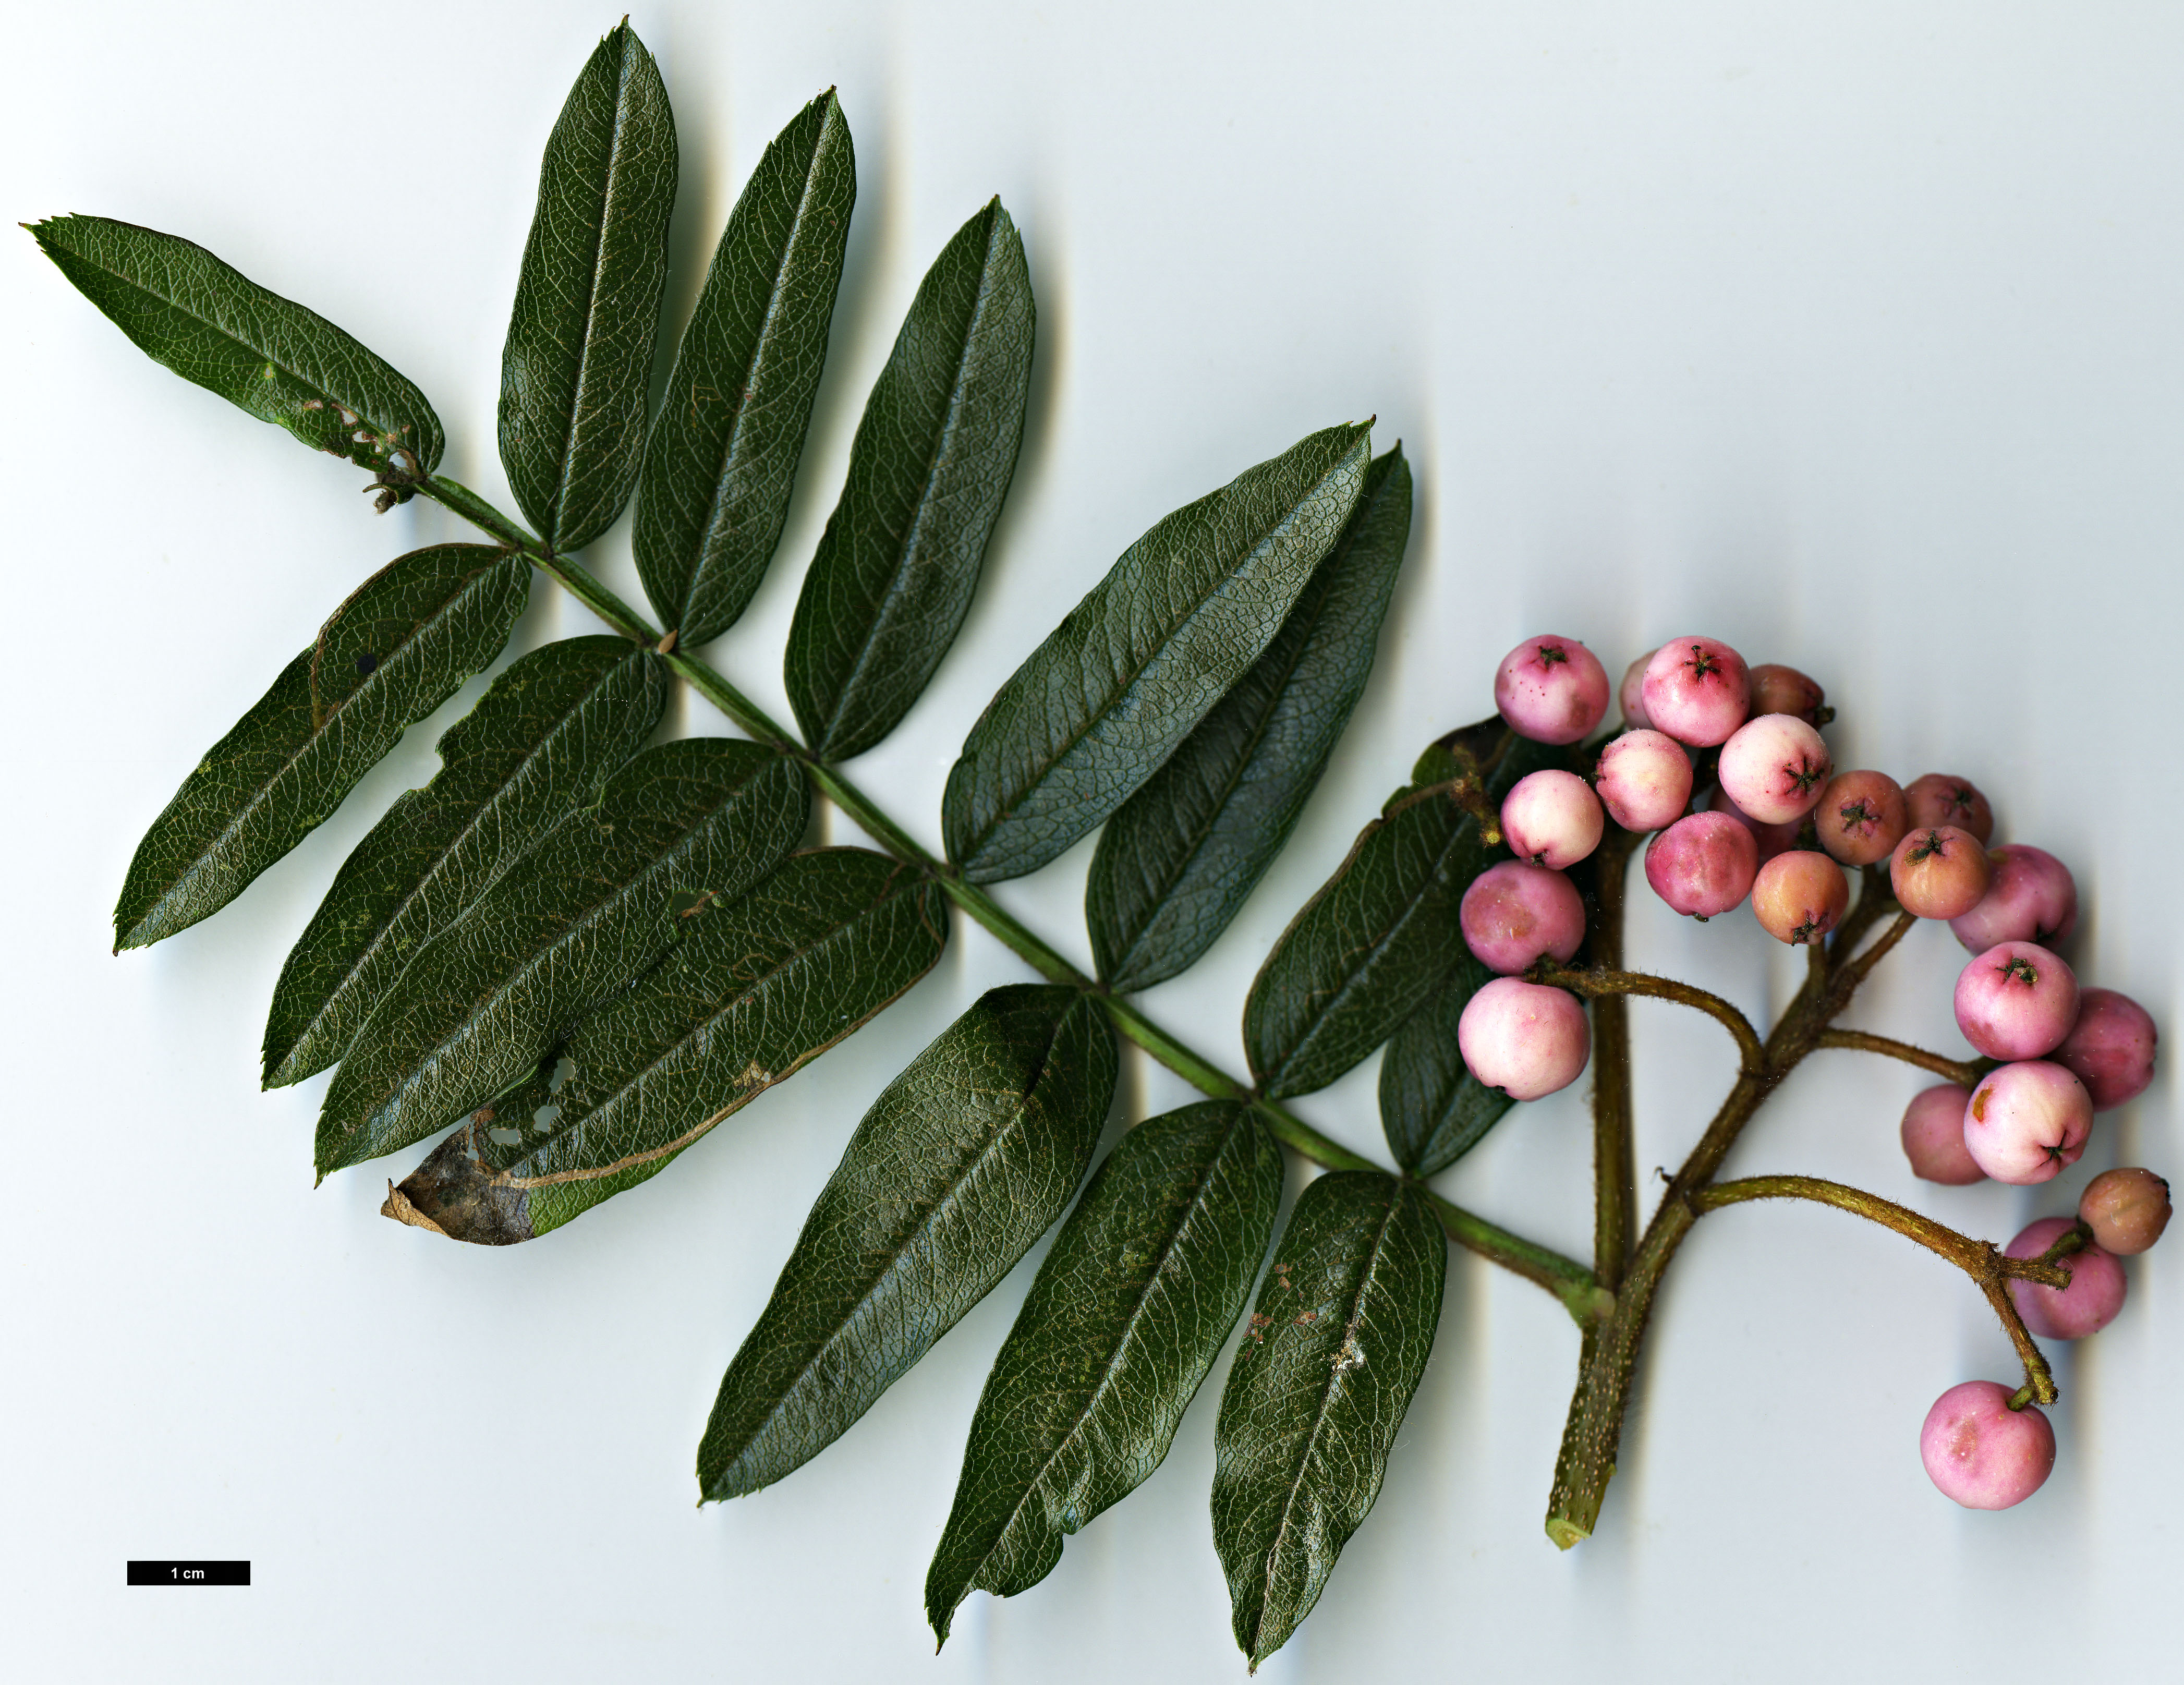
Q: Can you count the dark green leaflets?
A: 15